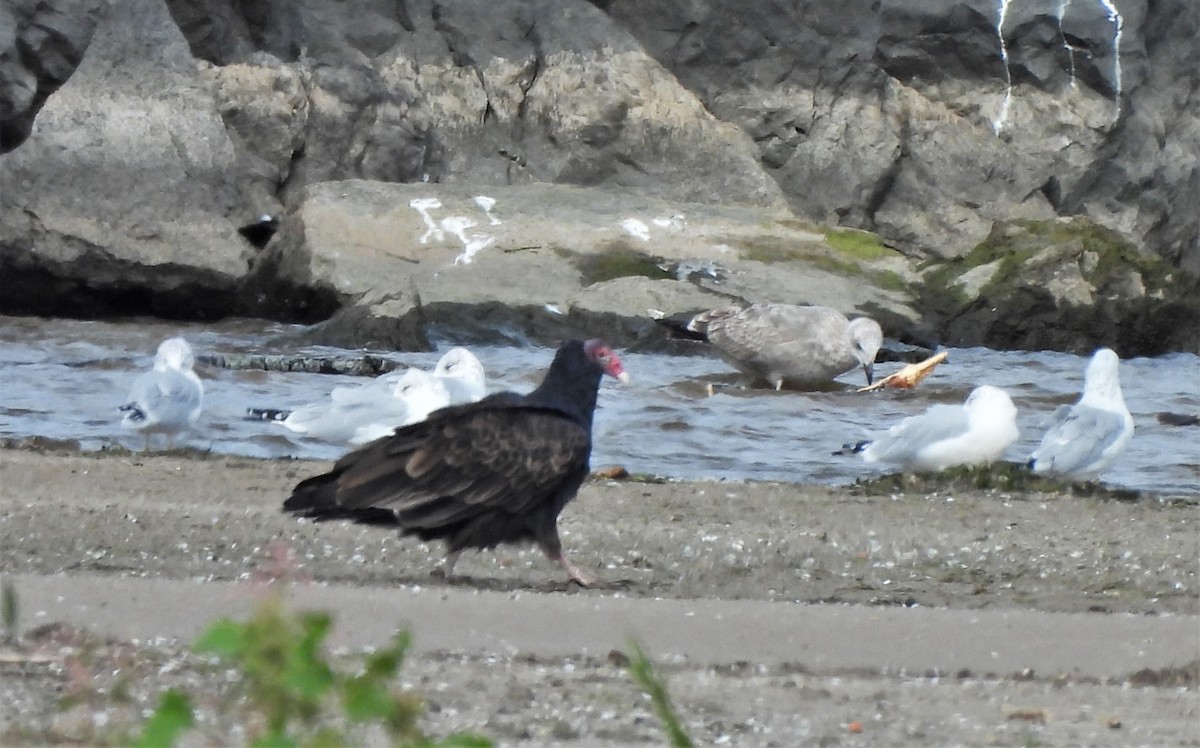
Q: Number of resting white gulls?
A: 5